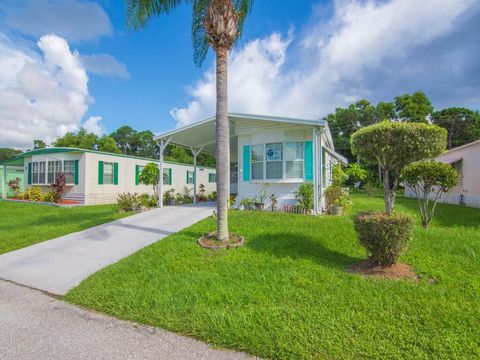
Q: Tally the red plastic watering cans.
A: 0